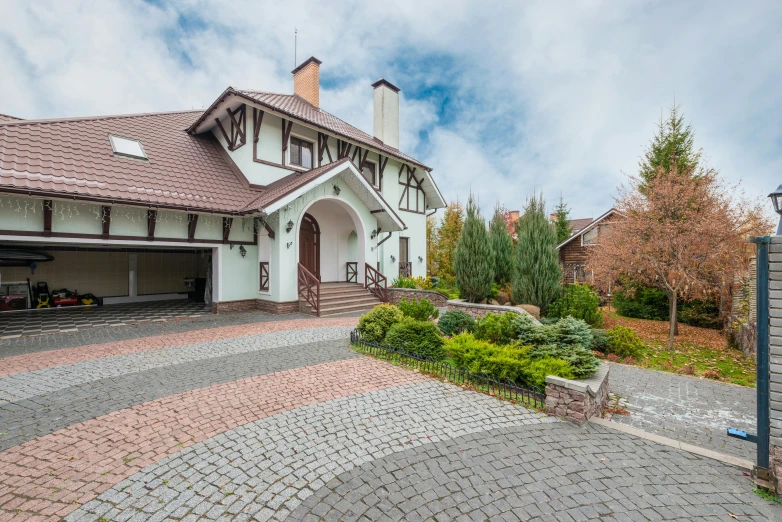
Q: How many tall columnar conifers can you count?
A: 3